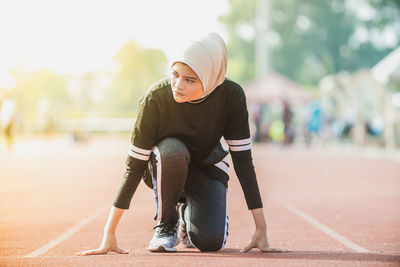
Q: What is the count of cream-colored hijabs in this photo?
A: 1